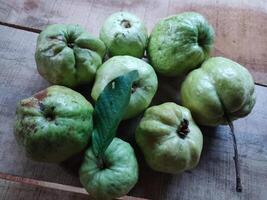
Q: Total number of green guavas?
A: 8